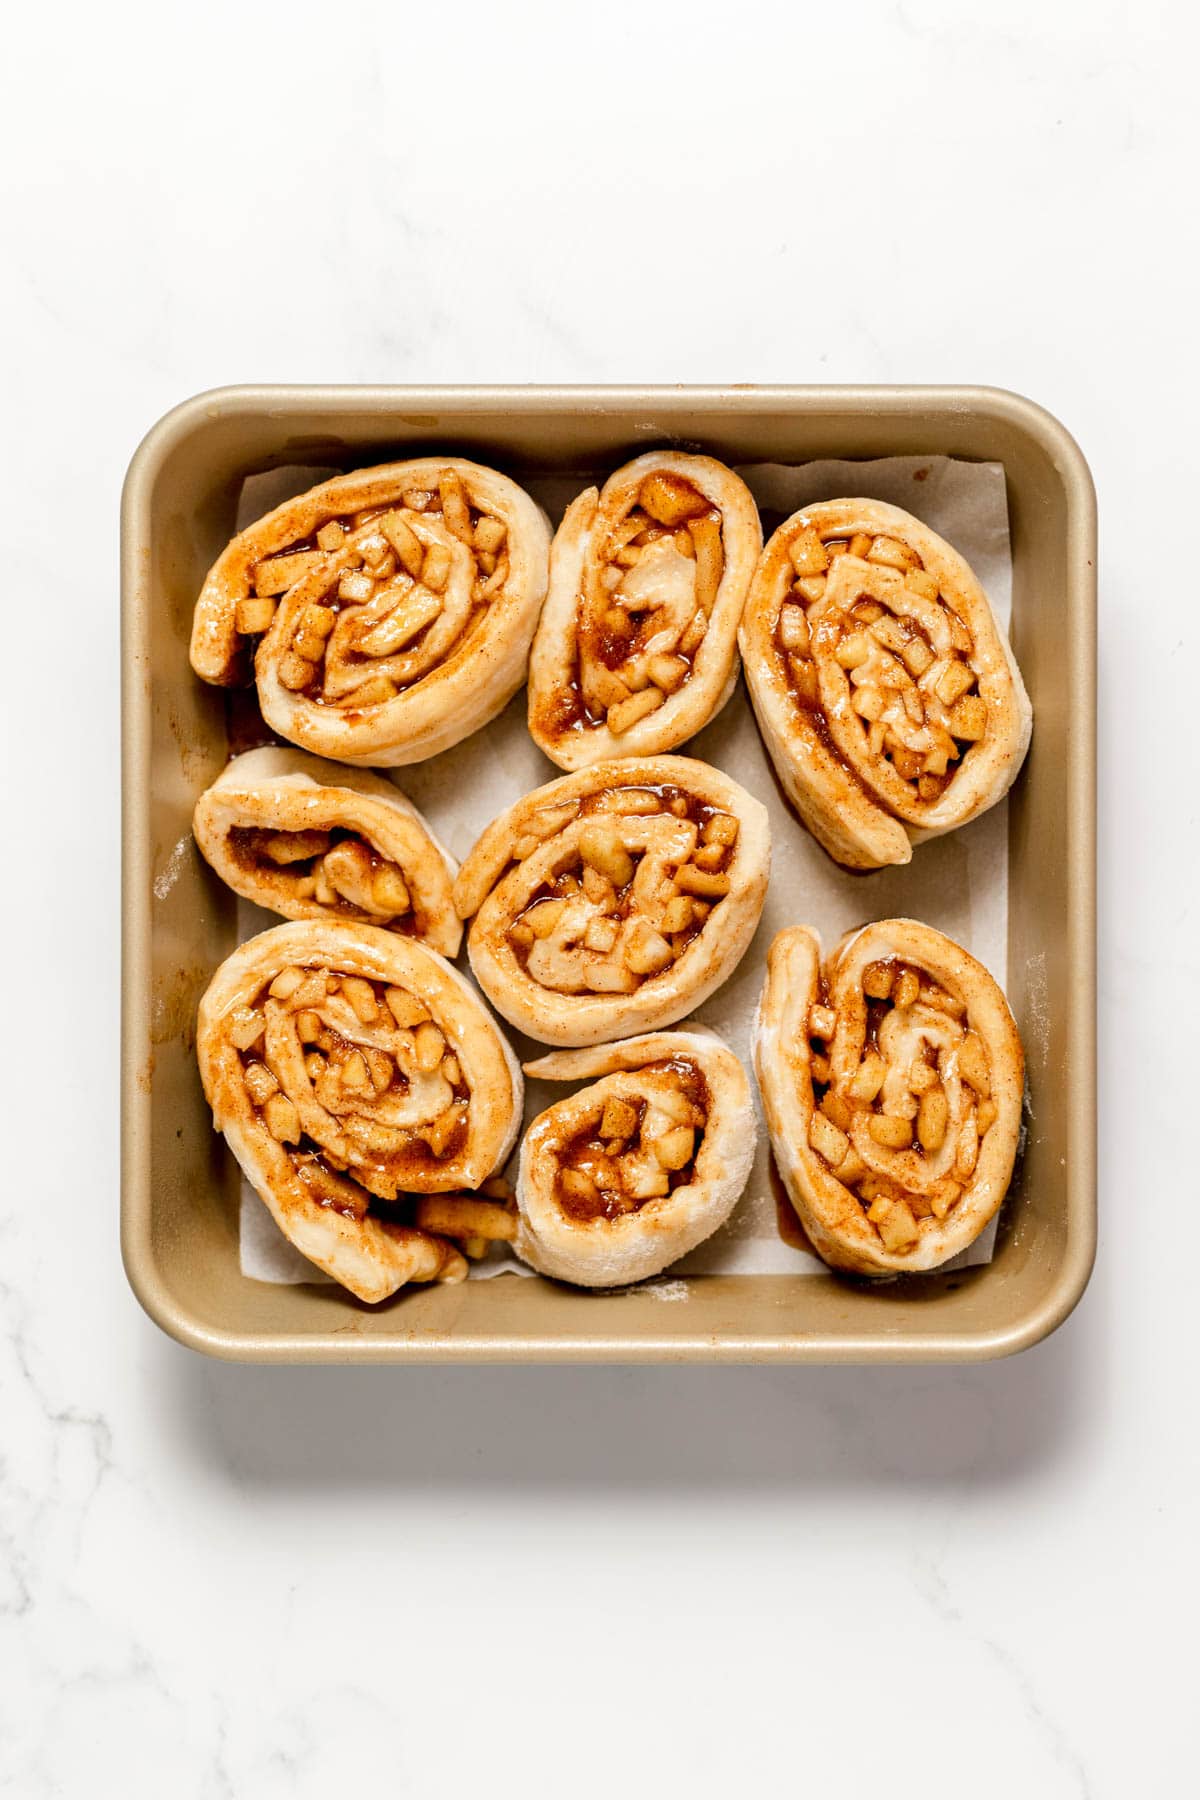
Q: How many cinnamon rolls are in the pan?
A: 8